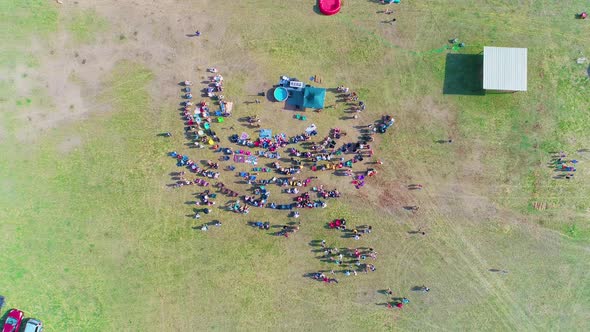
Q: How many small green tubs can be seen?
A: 2